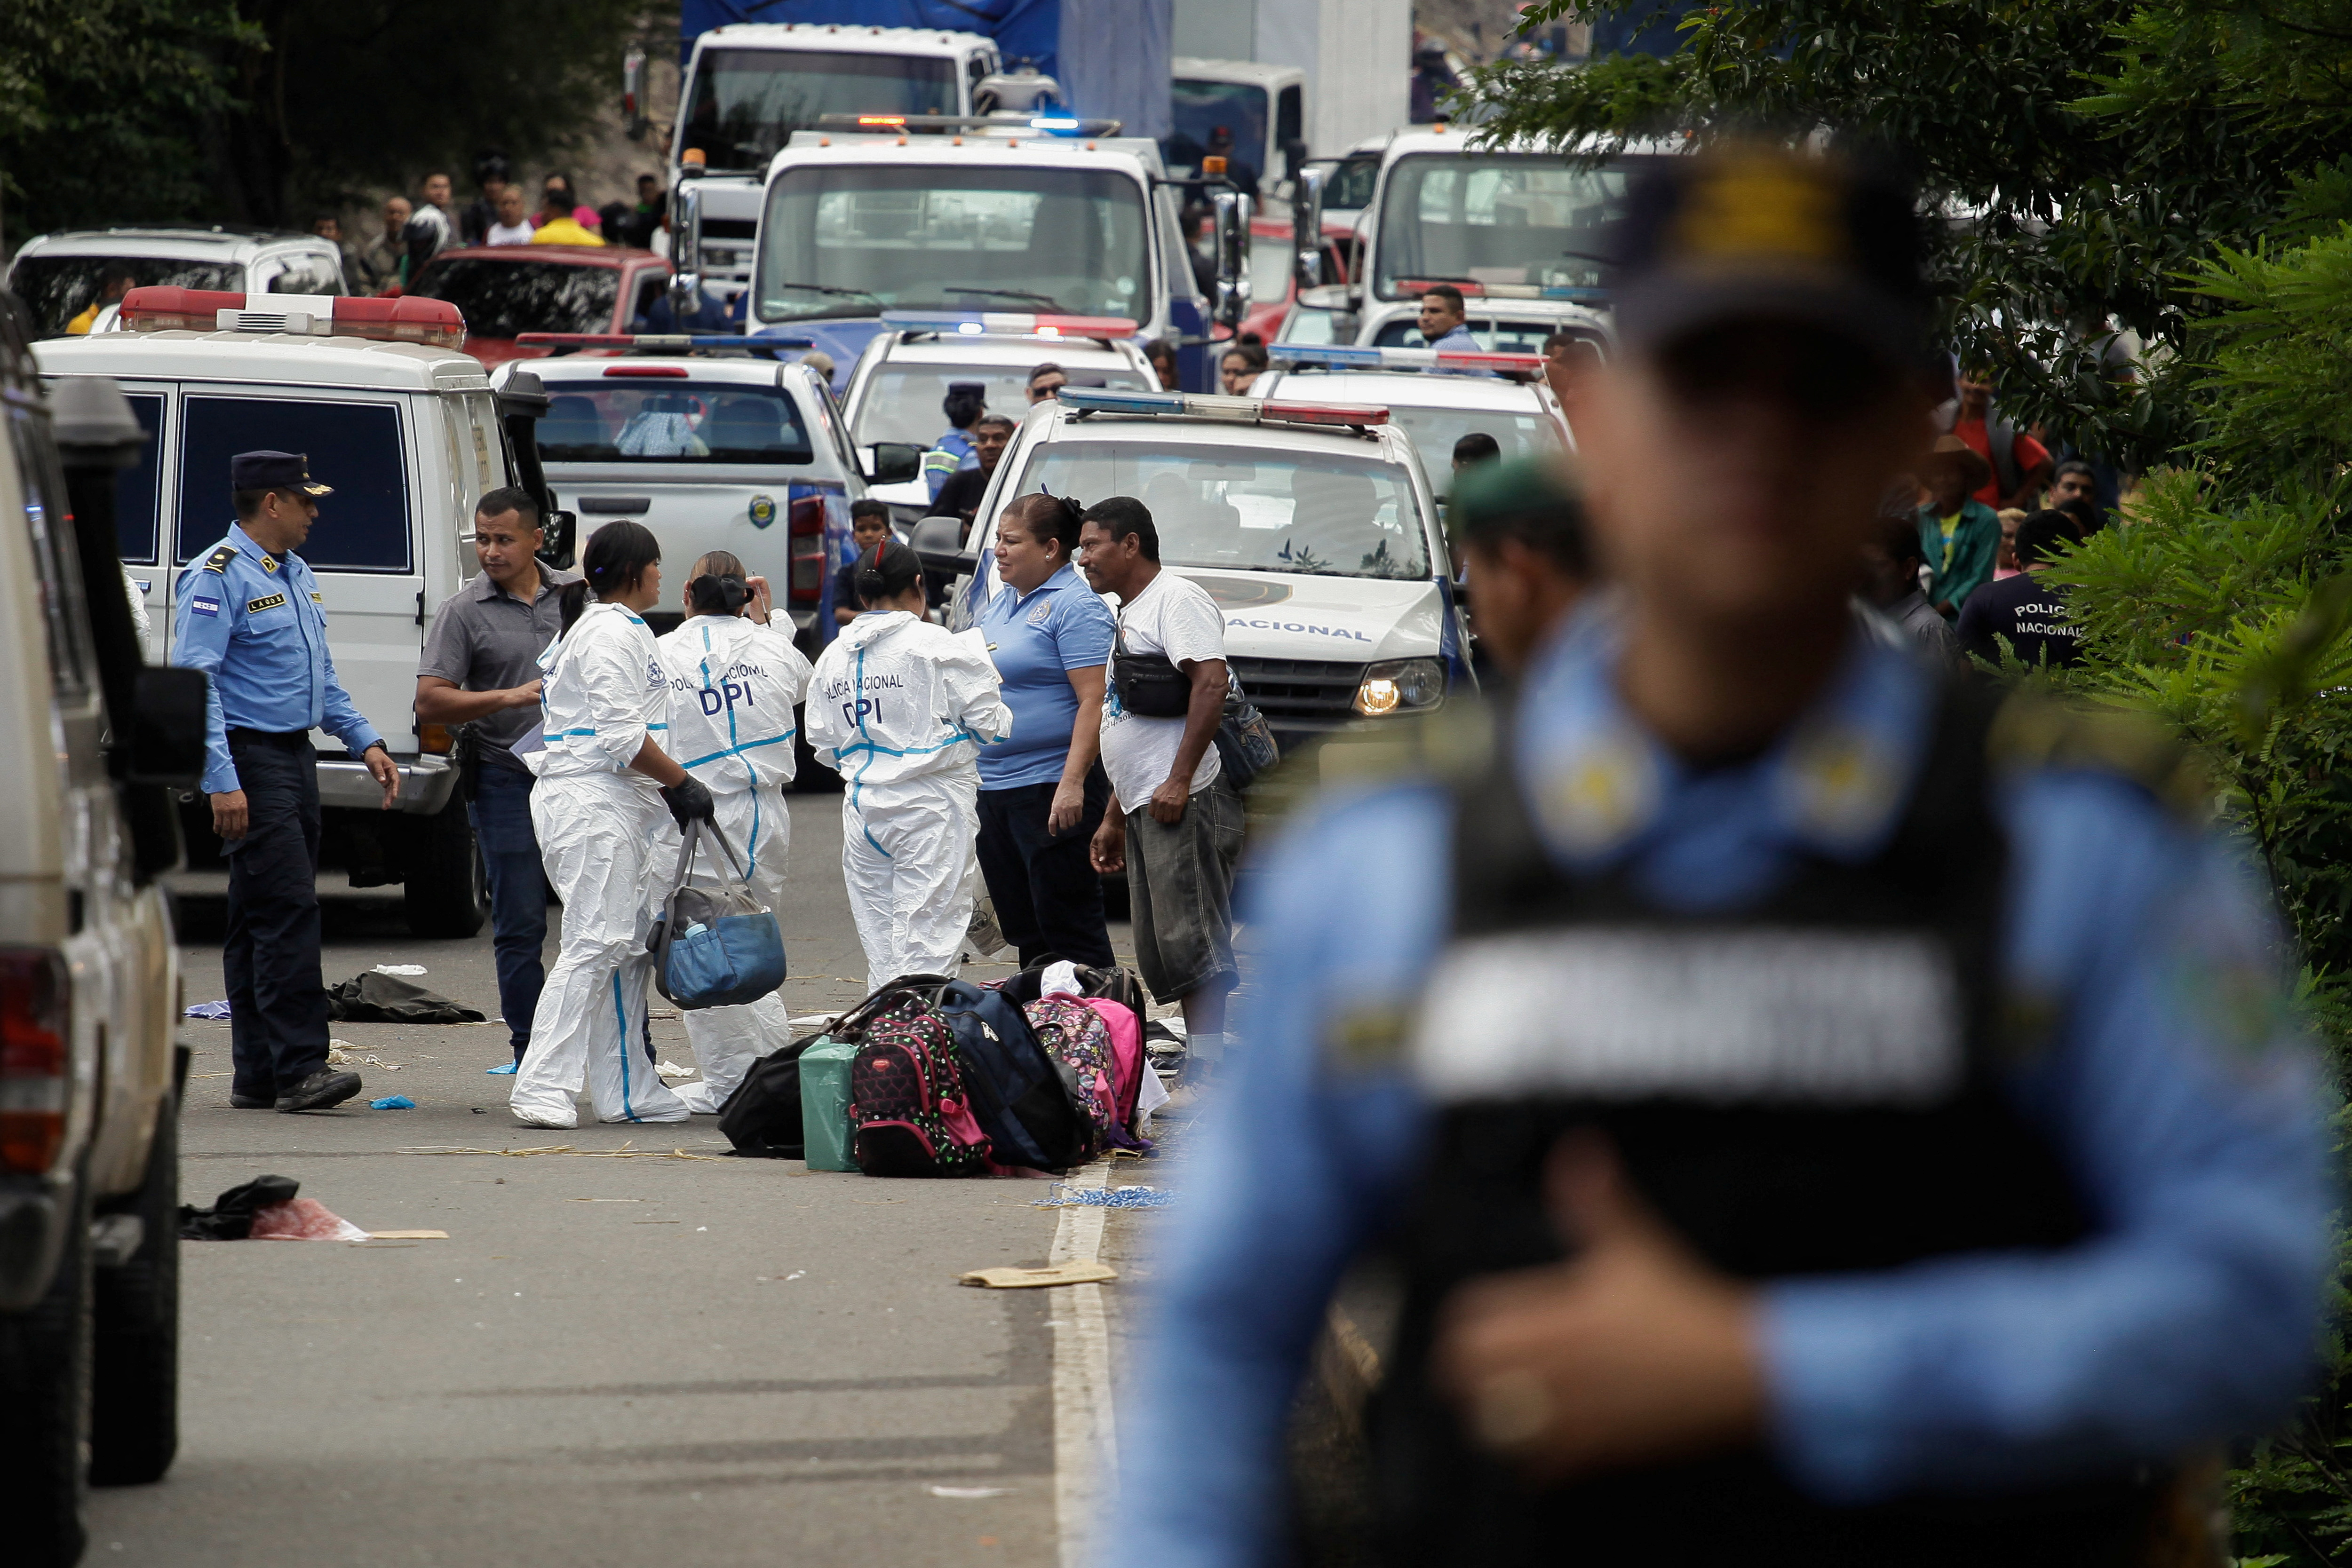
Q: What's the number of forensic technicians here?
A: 3